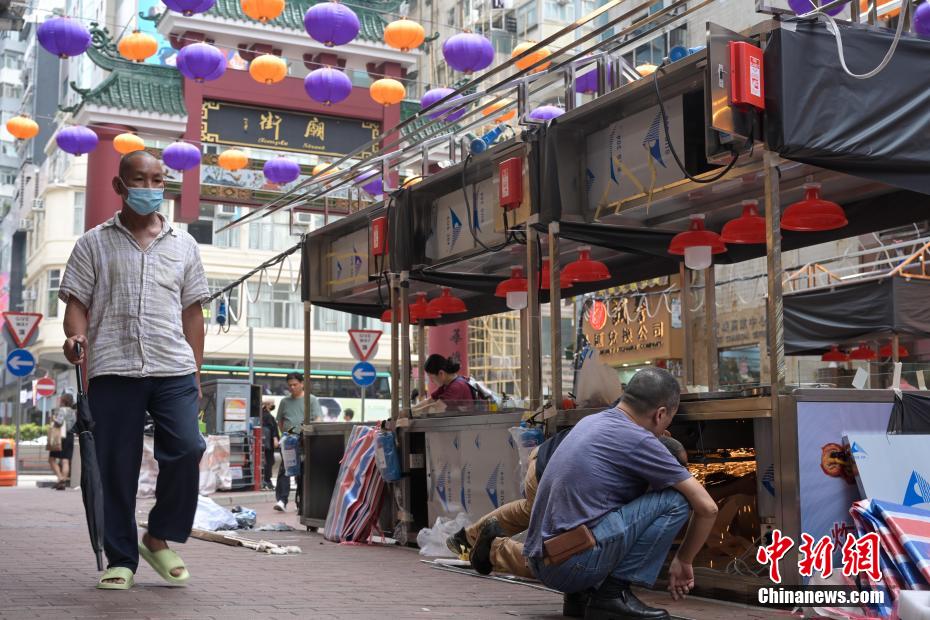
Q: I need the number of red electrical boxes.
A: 3